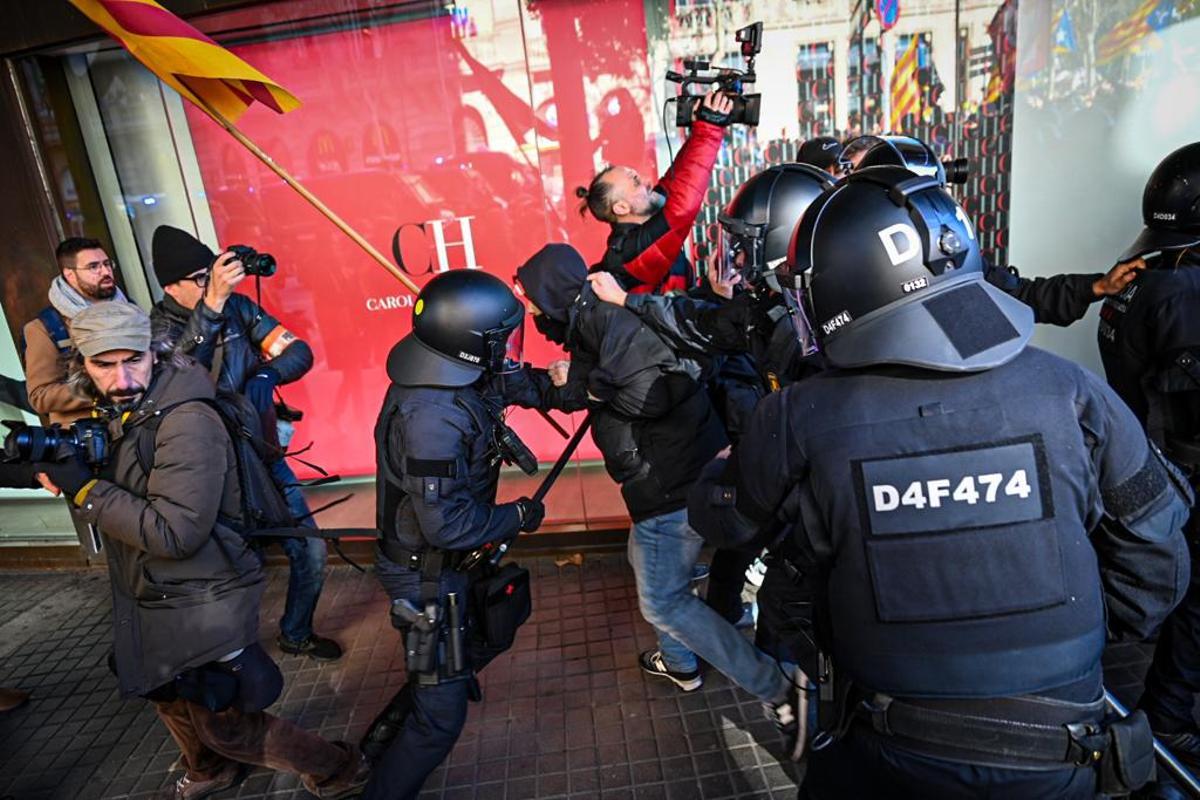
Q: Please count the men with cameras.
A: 3